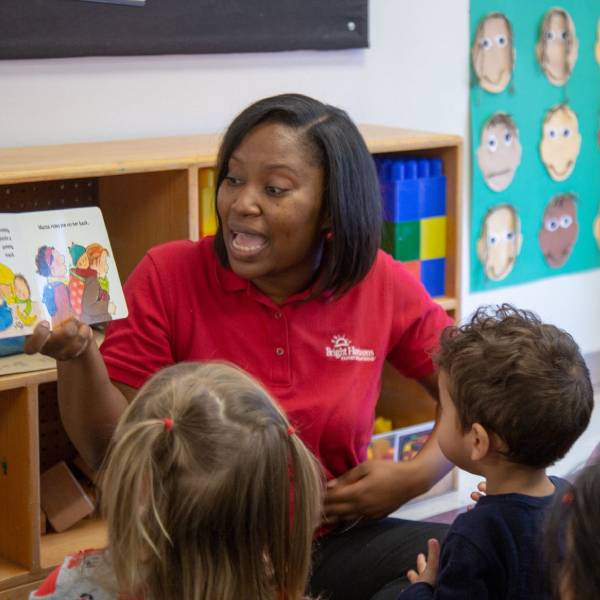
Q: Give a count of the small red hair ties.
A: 3